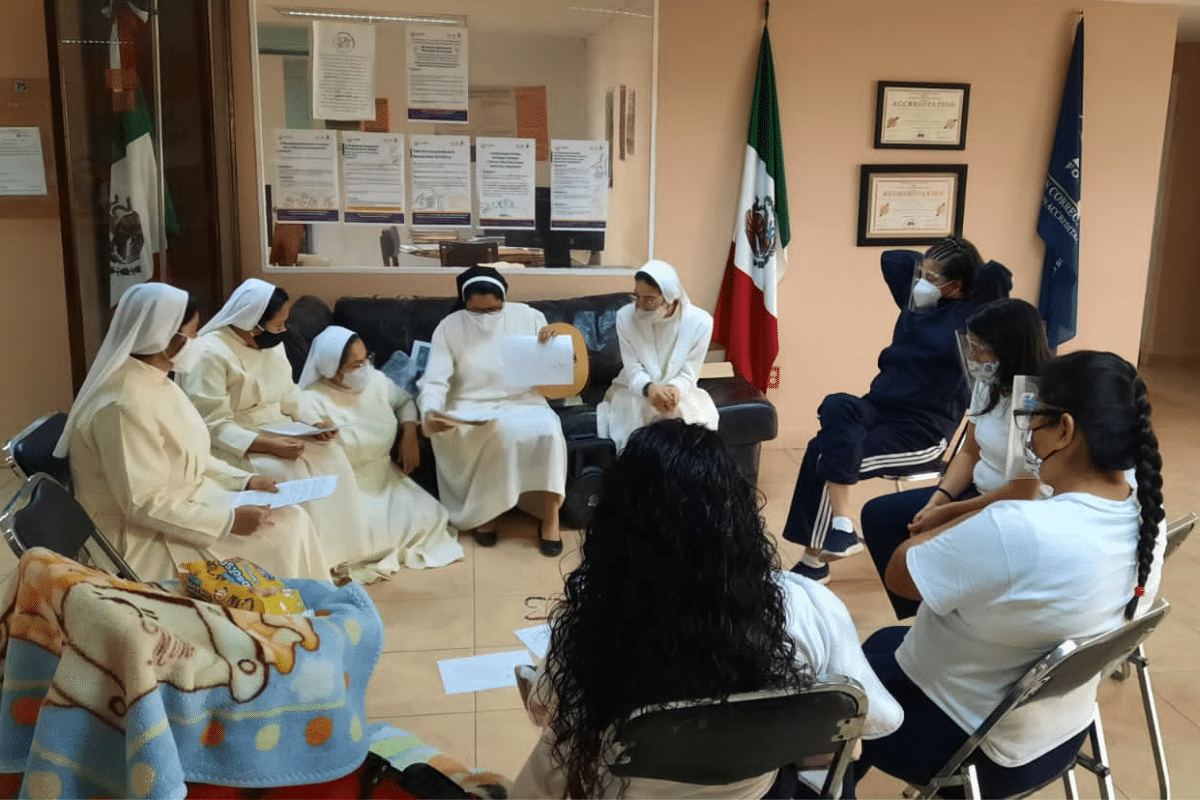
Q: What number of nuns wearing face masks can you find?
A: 5